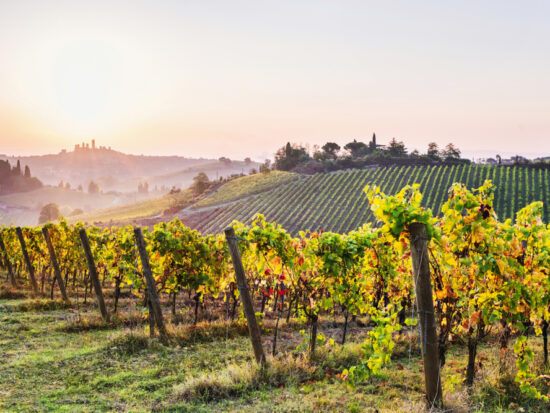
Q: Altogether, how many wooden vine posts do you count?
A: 7